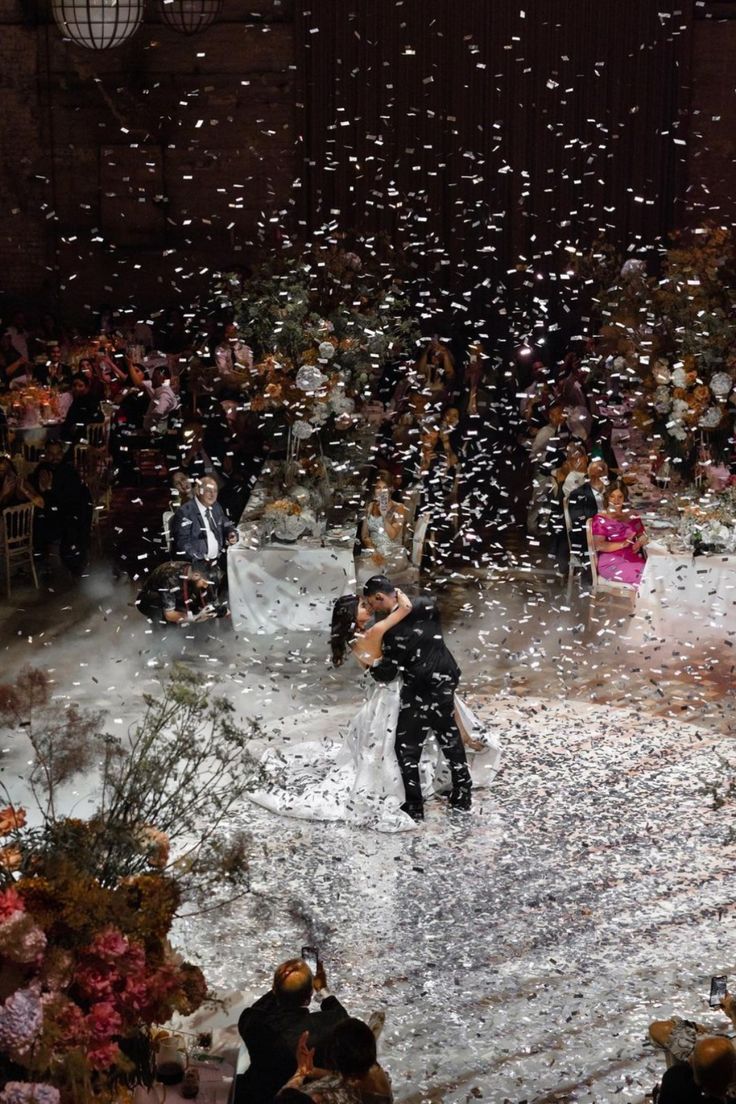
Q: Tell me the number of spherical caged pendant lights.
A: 2